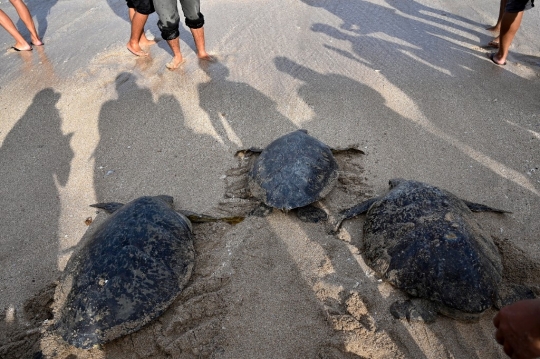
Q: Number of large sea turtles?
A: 3